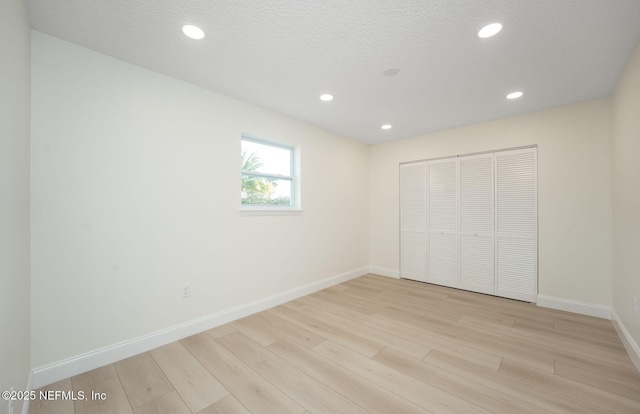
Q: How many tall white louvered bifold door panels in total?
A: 4